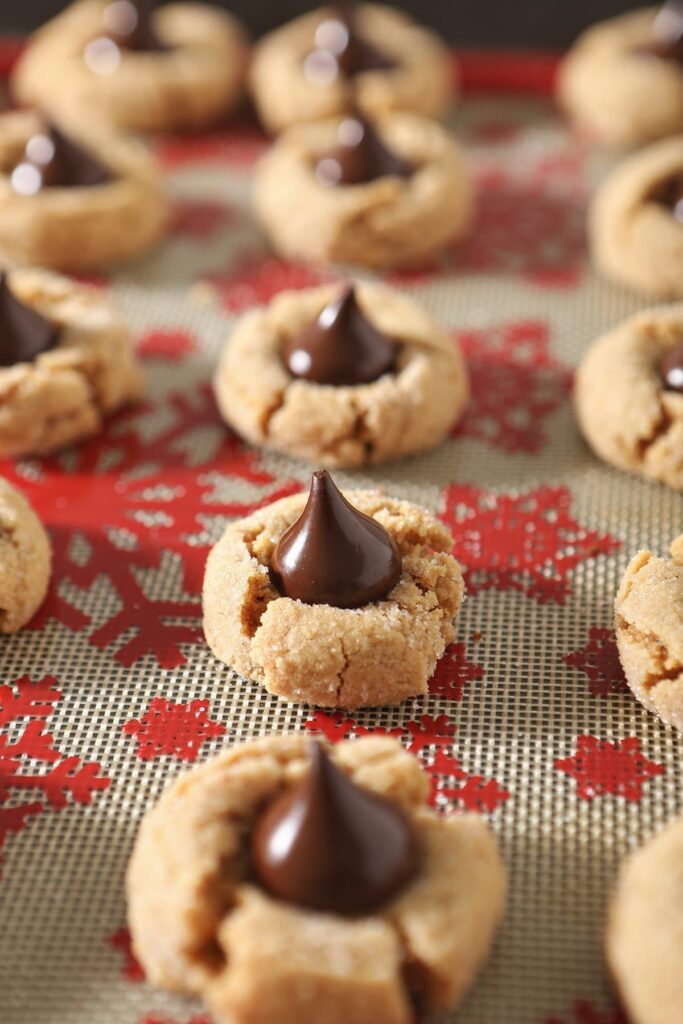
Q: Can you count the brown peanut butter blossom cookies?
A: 14